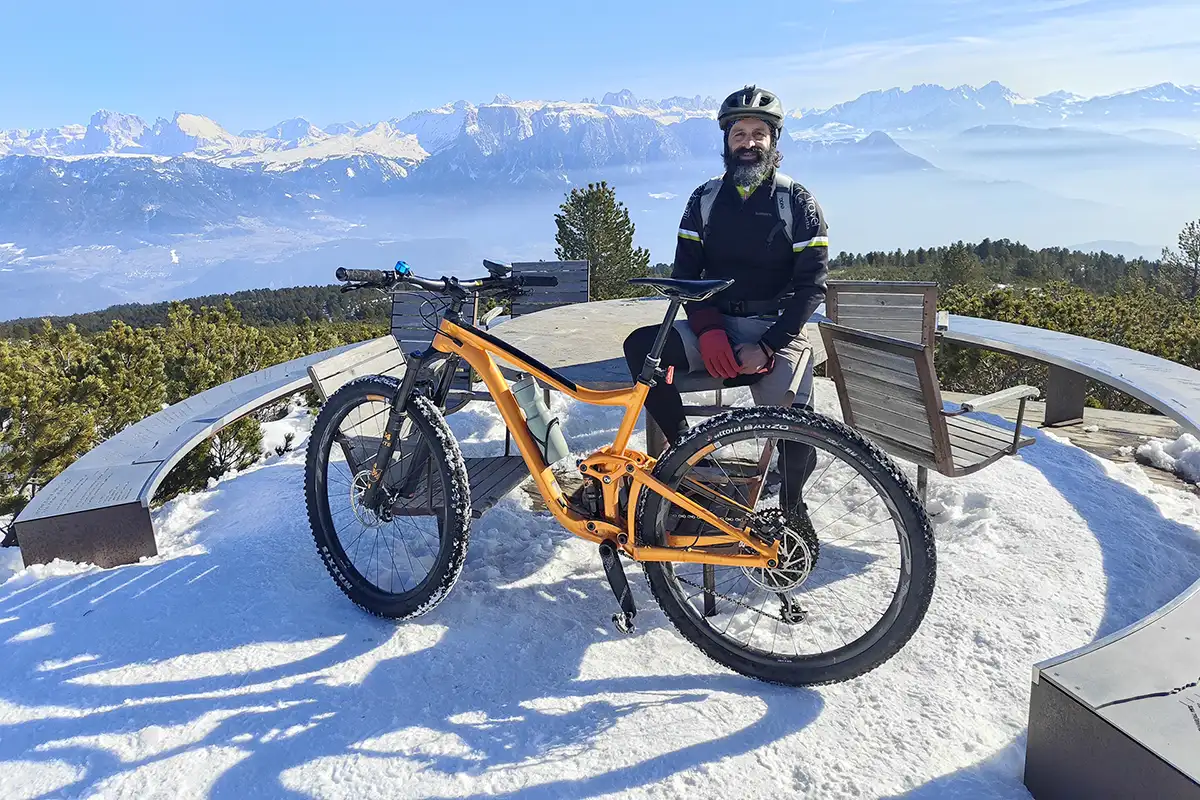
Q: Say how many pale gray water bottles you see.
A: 1